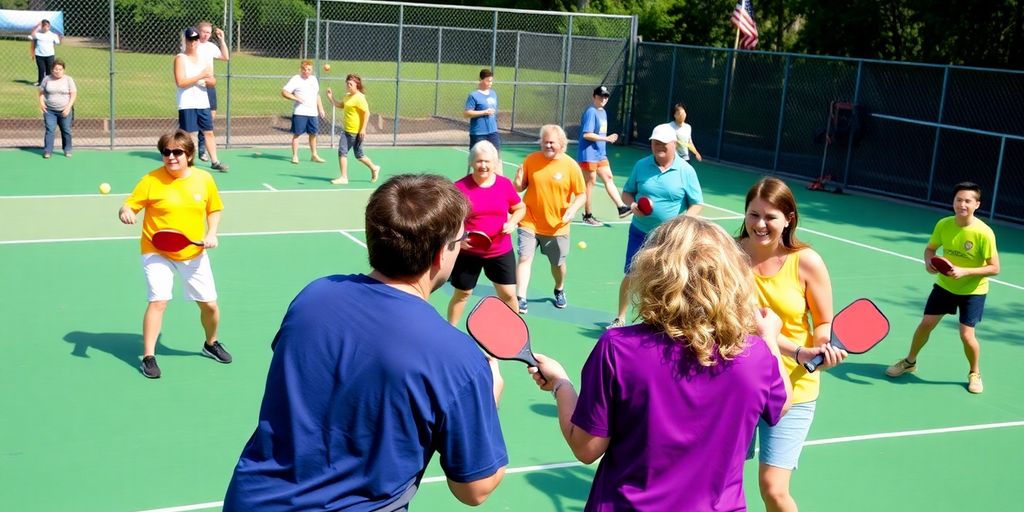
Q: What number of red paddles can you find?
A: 6